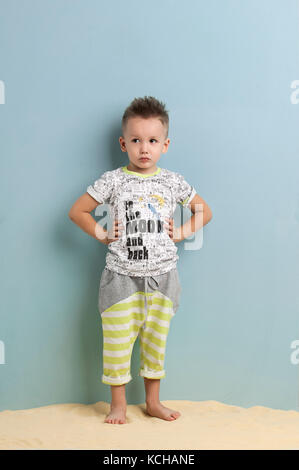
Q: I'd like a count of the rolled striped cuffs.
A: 2